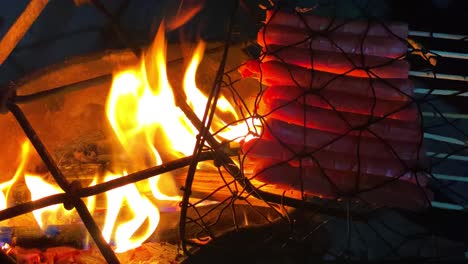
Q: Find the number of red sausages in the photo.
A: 9